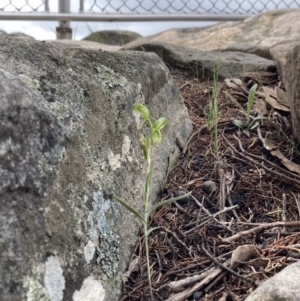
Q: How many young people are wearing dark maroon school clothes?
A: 0